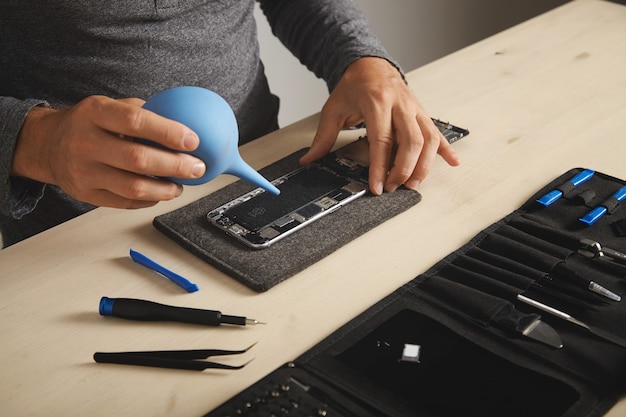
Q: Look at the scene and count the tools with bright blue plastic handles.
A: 3